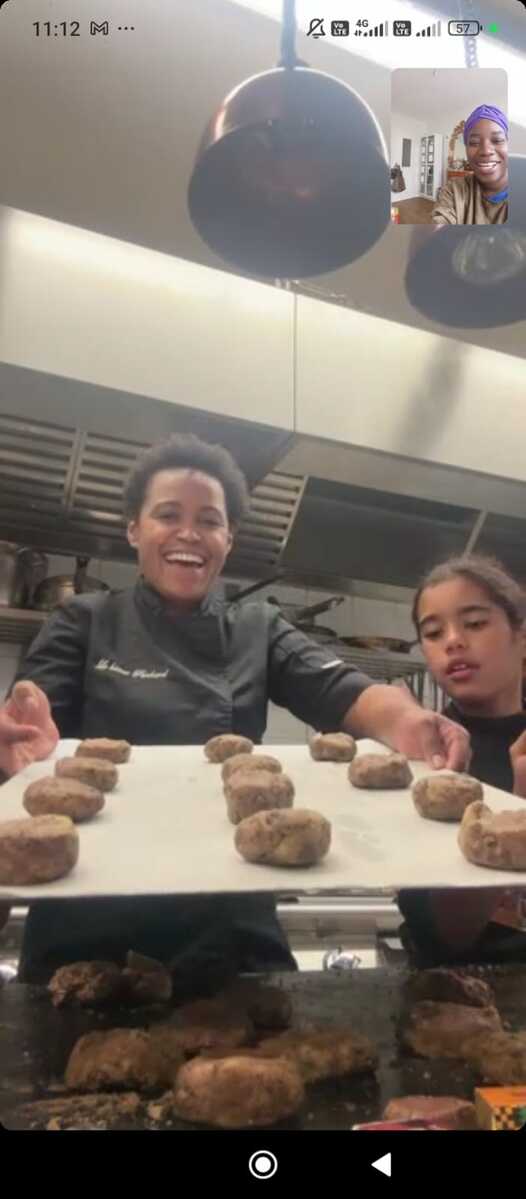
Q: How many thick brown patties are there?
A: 12